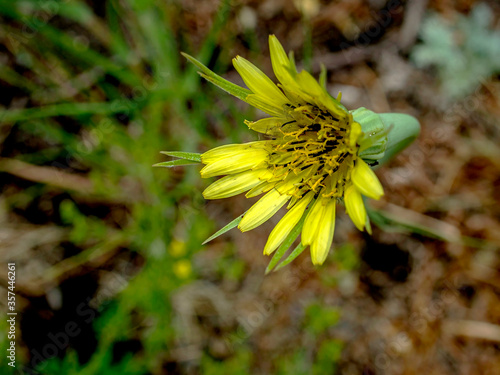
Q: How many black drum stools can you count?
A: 0